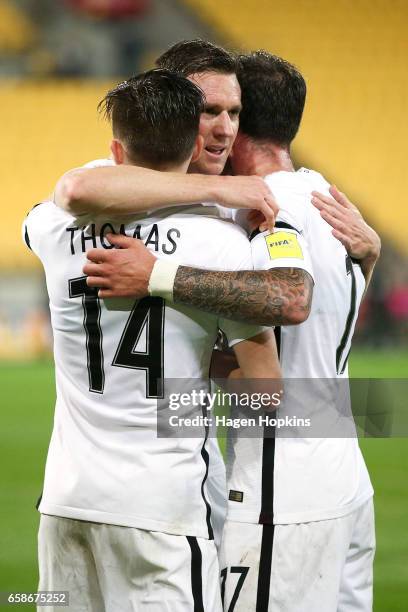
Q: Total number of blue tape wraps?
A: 0